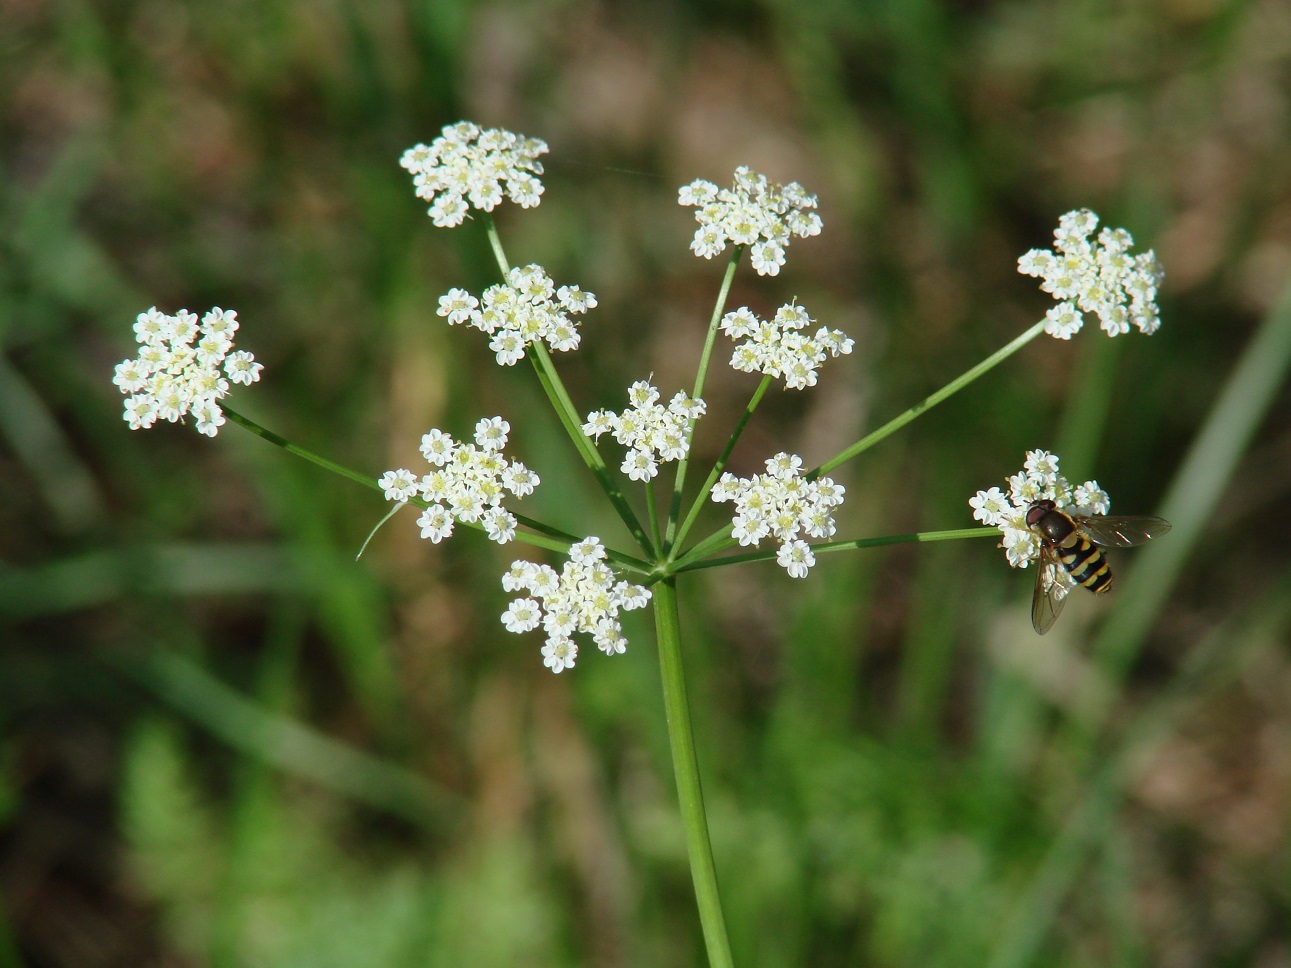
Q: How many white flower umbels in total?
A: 11